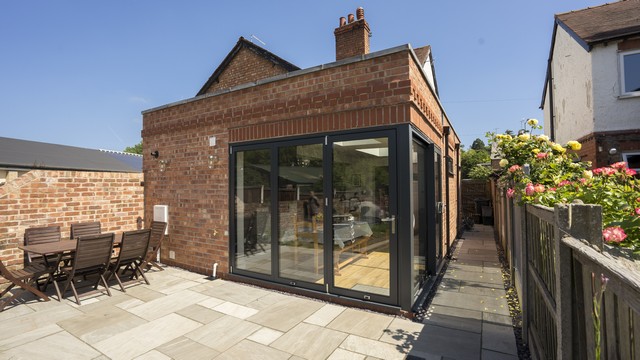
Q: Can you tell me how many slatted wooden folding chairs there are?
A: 6